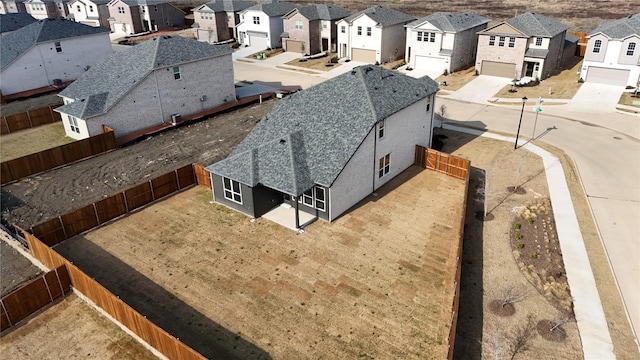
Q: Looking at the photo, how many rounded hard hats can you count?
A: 0